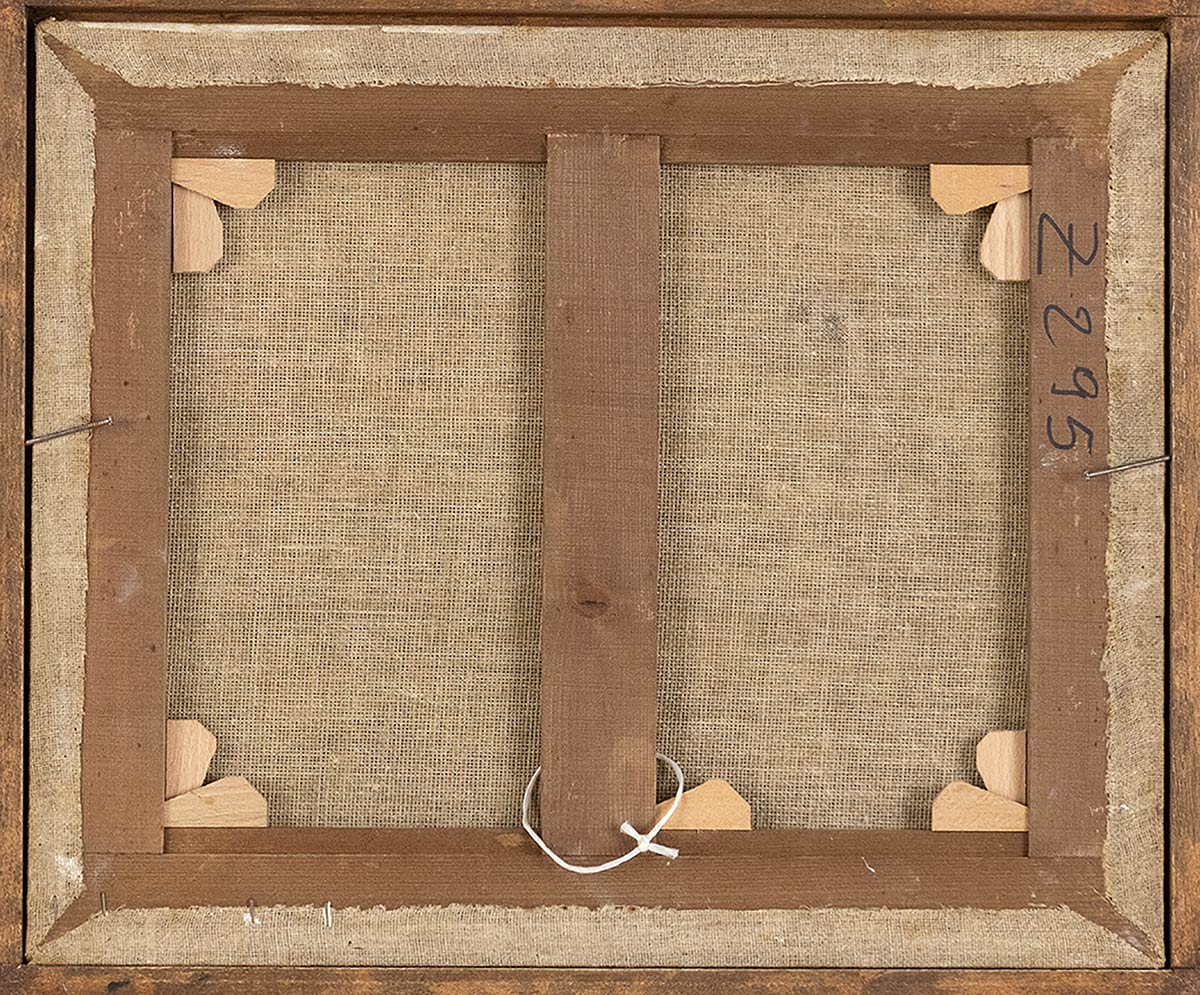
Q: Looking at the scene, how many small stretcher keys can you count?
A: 9